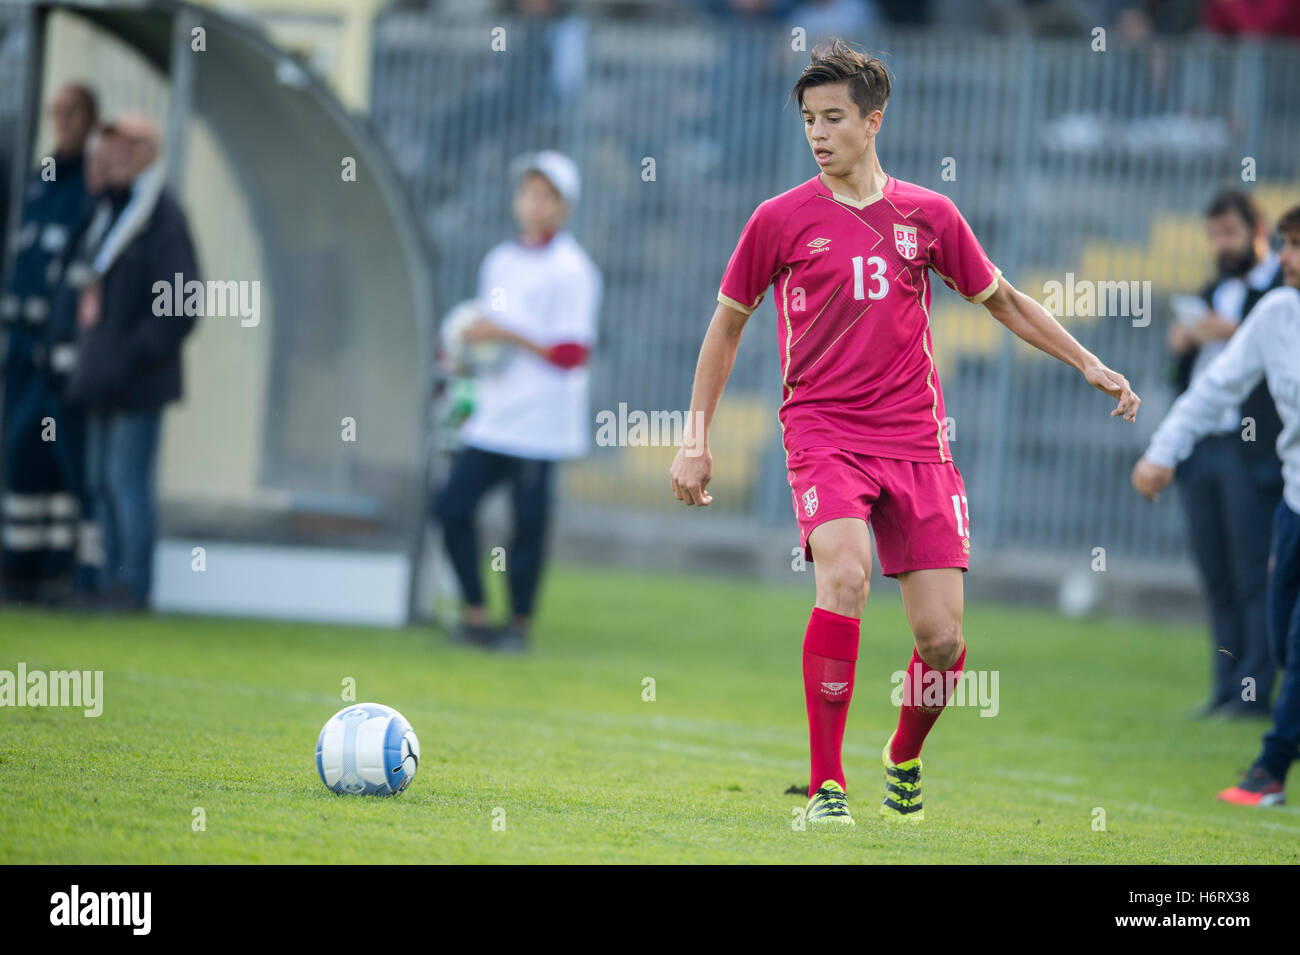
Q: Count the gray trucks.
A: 0